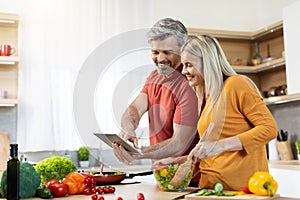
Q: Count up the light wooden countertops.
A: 2